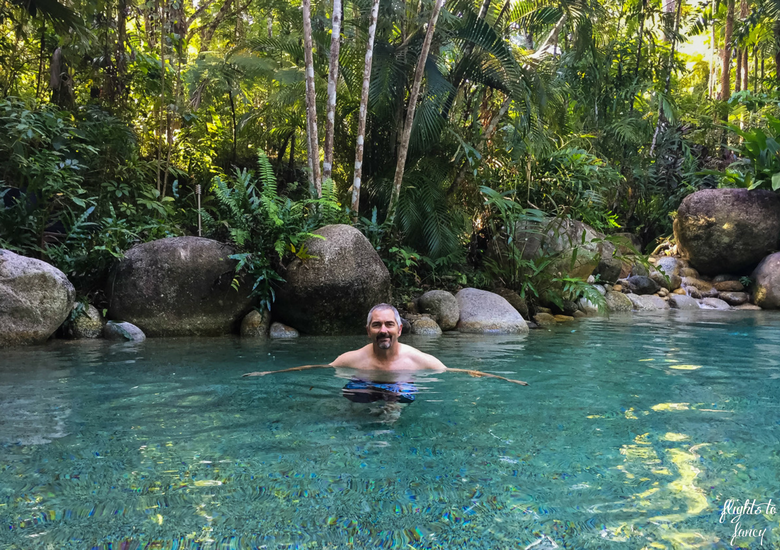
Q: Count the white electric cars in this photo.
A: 0